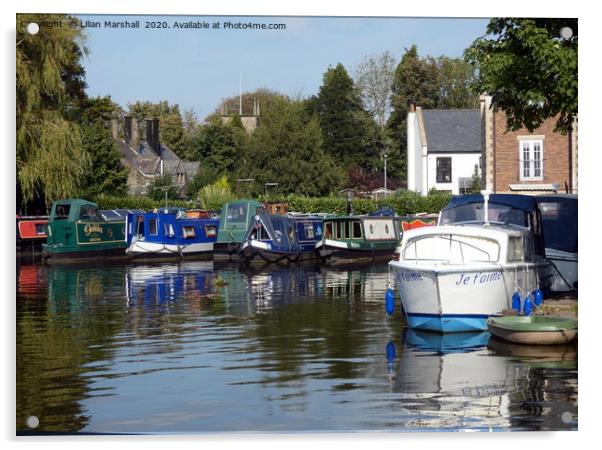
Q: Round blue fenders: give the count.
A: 4